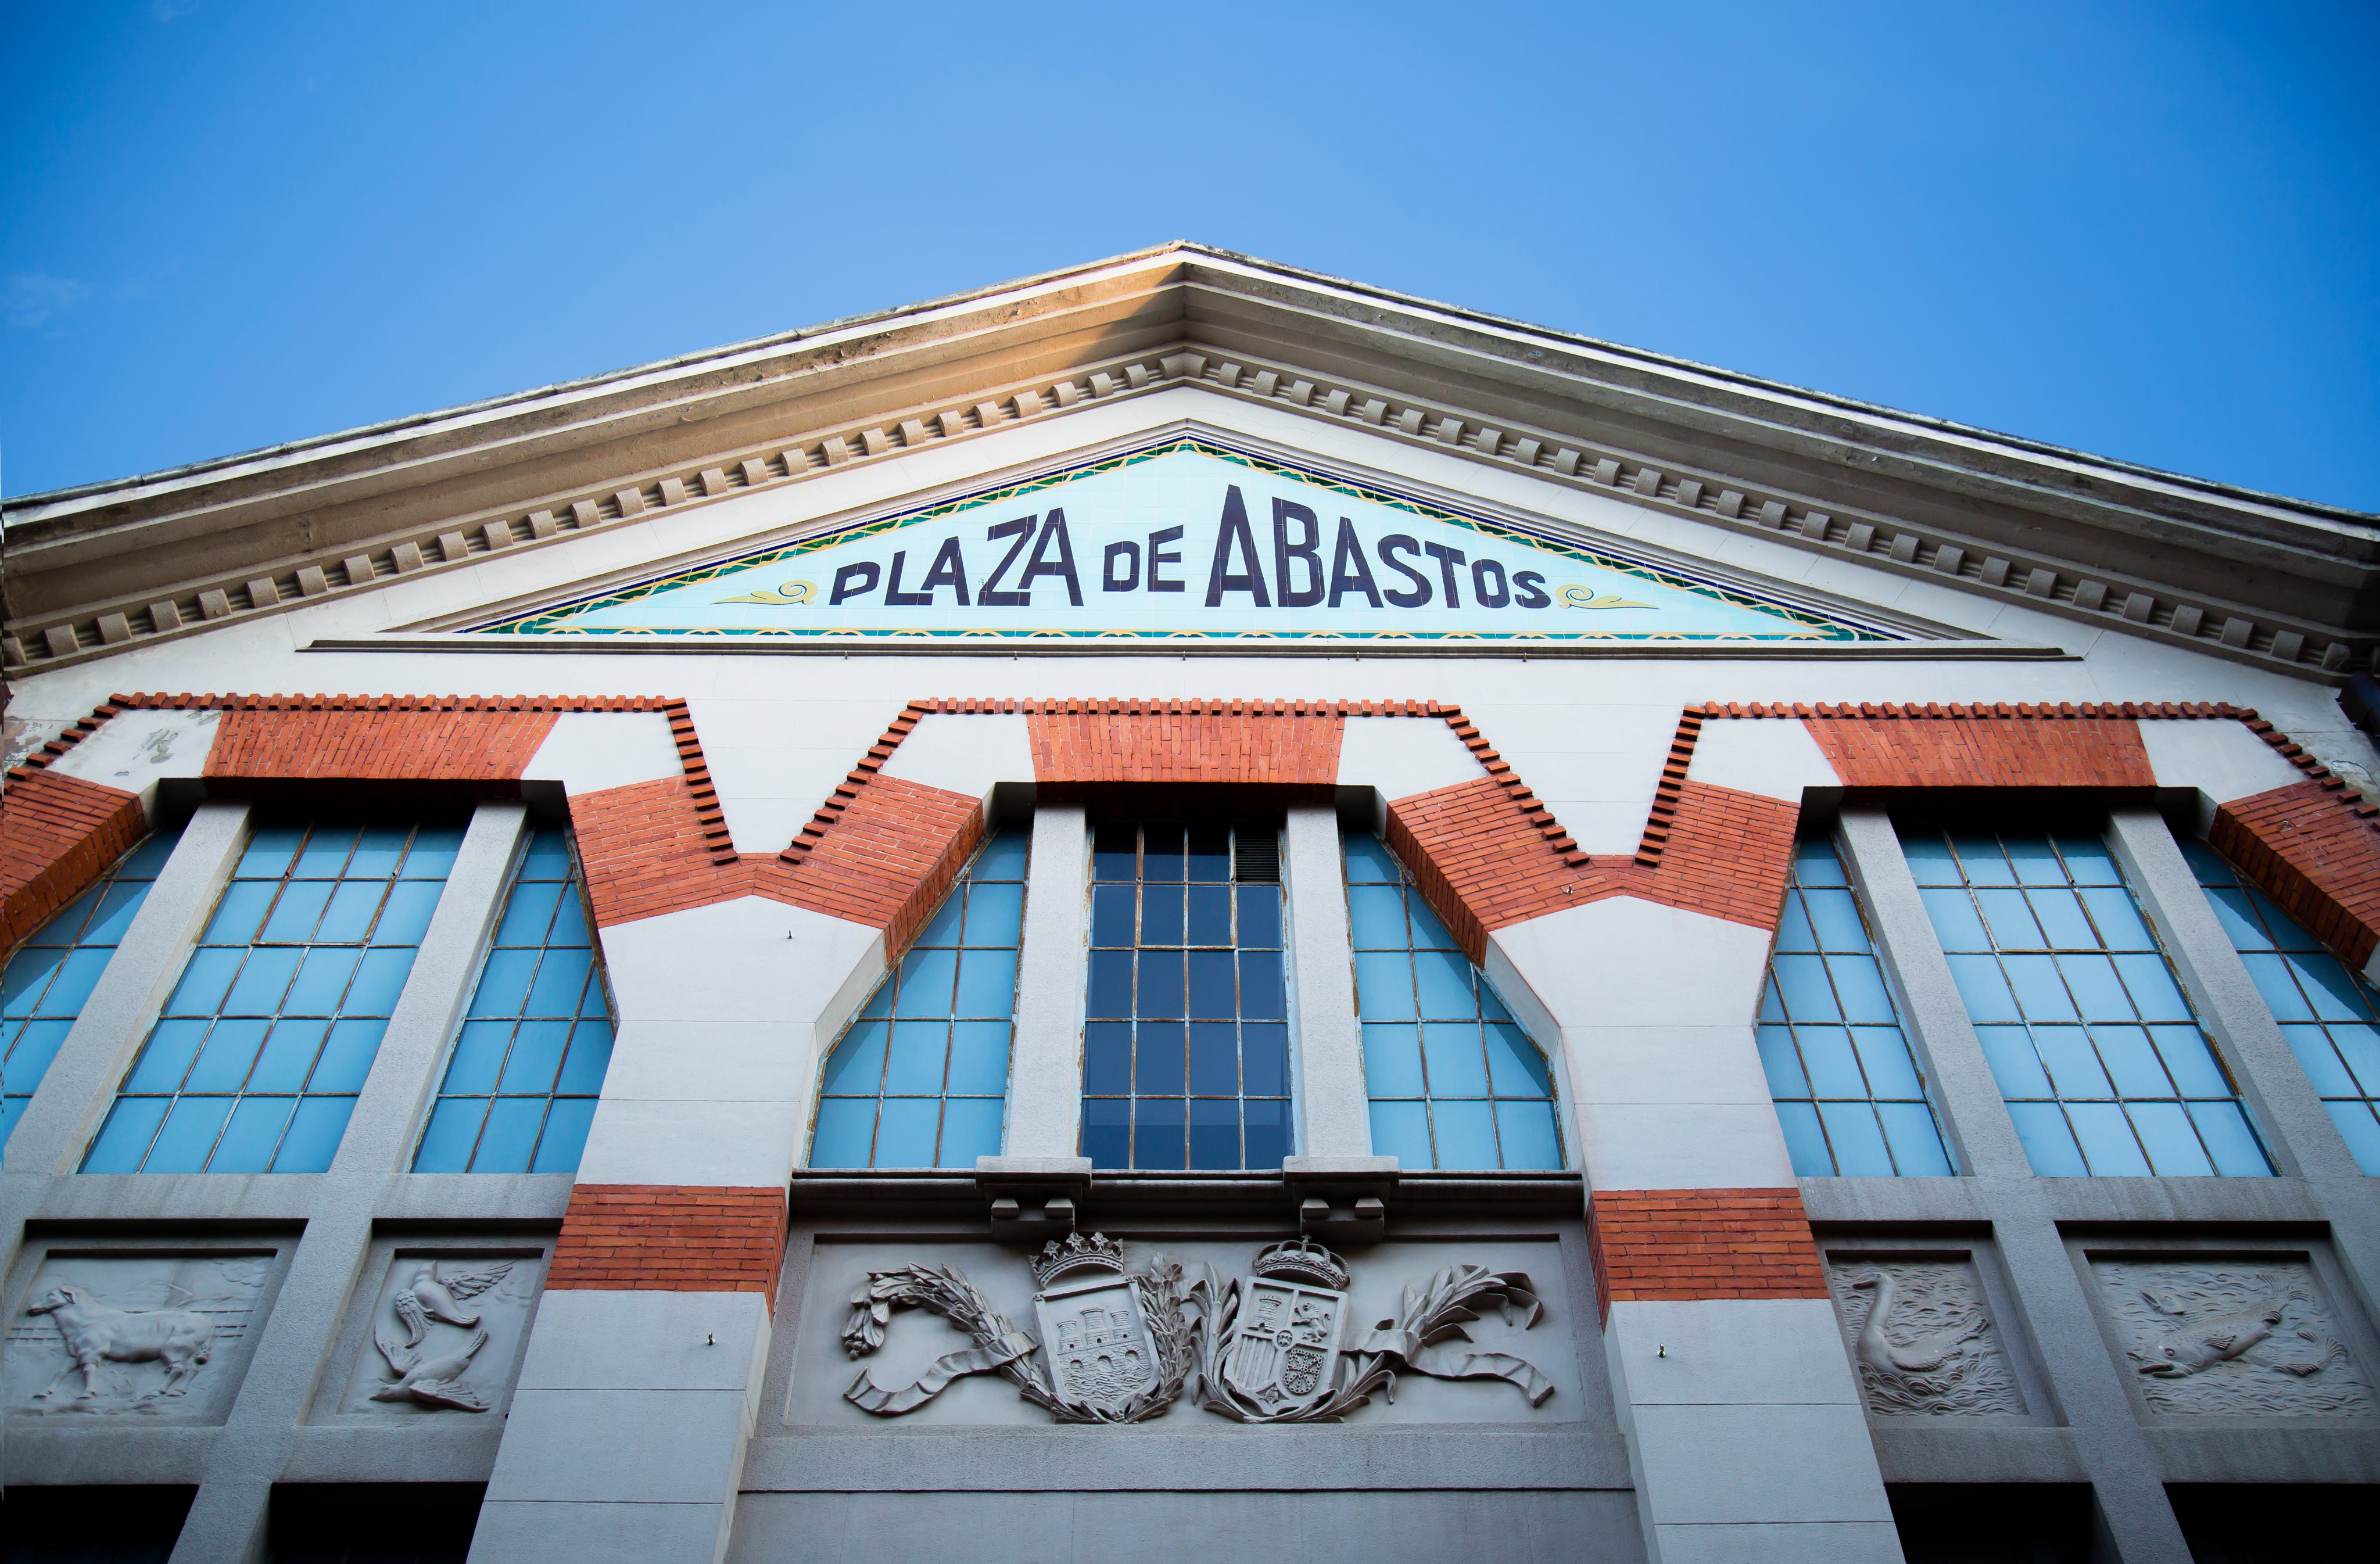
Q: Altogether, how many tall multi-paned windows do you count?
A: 9